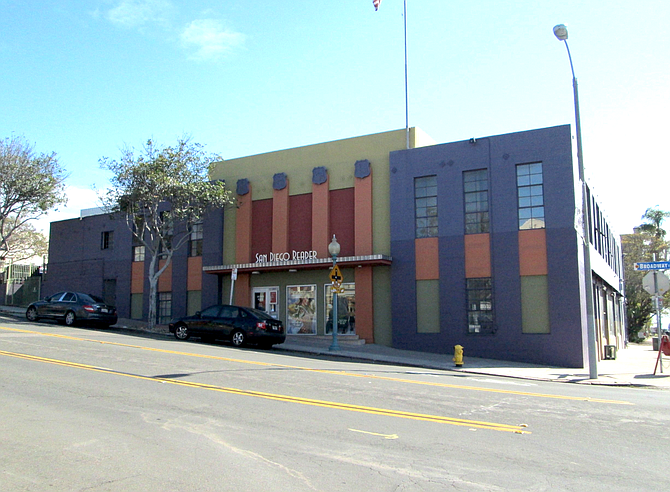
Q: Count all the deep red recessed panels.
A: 3